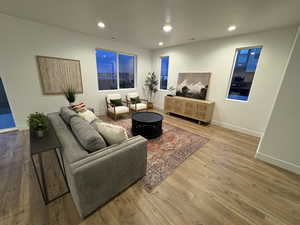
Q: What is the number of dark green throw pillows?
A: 2